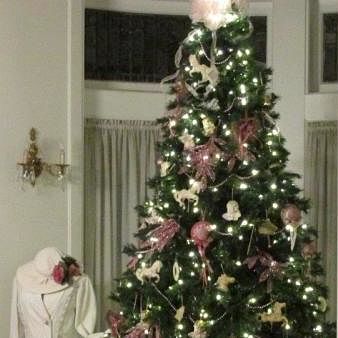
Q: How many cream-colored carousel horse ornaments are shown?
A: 4